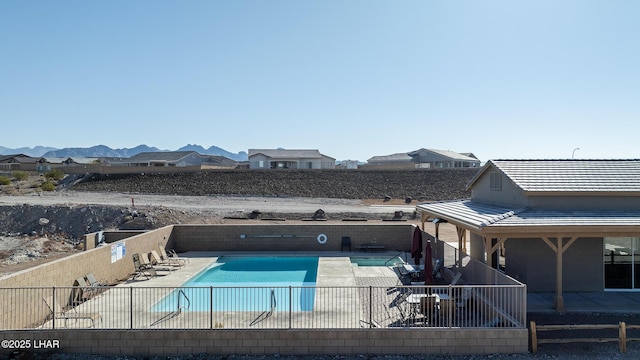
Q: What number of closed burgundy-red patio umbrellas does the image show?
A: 2